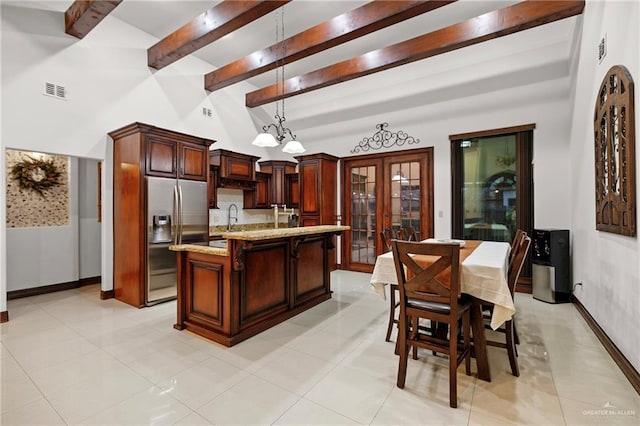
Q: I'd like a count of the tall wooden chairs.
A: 5